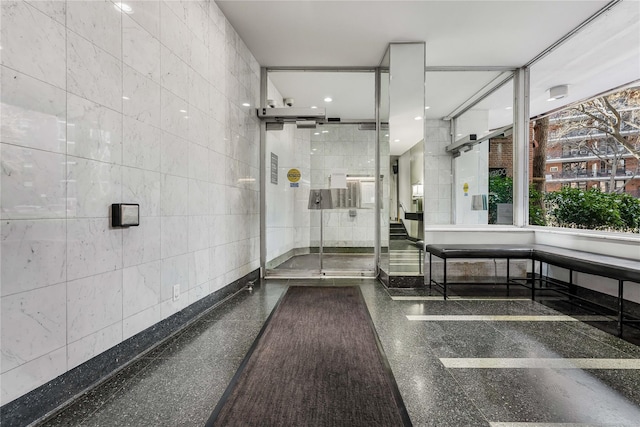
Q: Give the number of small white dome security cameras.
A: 2